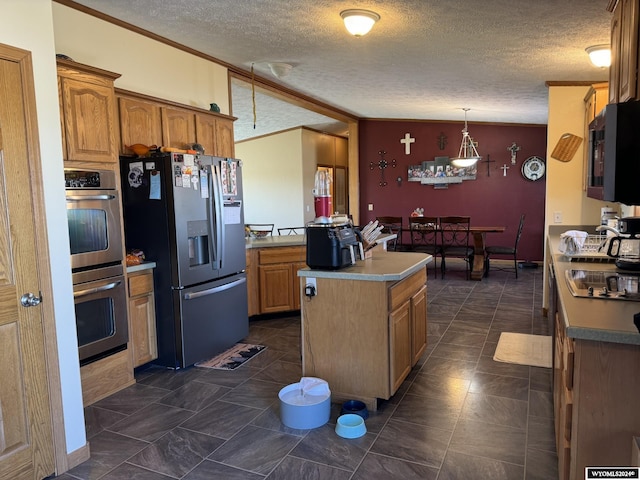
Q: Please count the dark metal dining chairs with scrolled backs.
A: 4